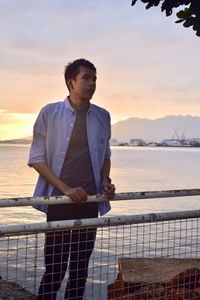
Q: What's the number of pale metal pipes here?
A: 2